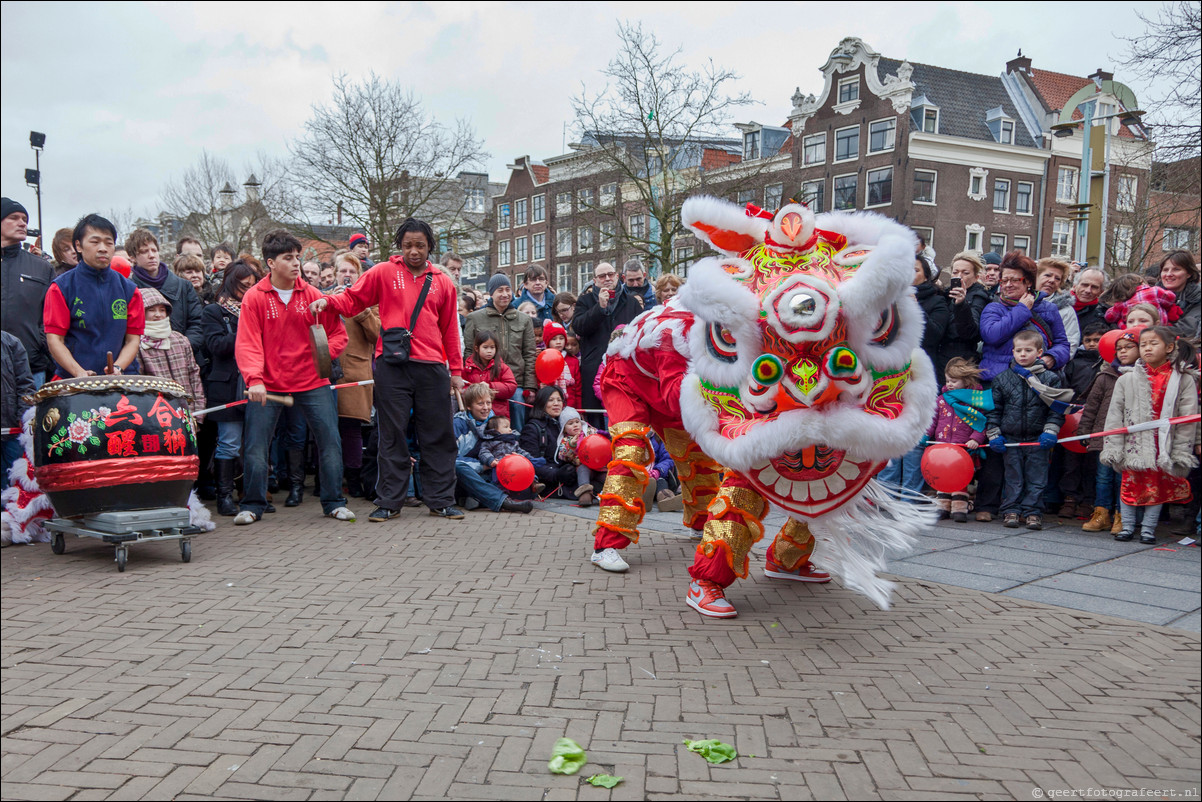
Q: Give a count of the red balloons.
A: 7